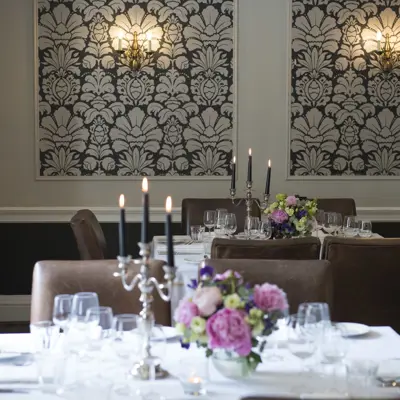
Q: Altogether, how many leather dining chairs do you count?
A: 7